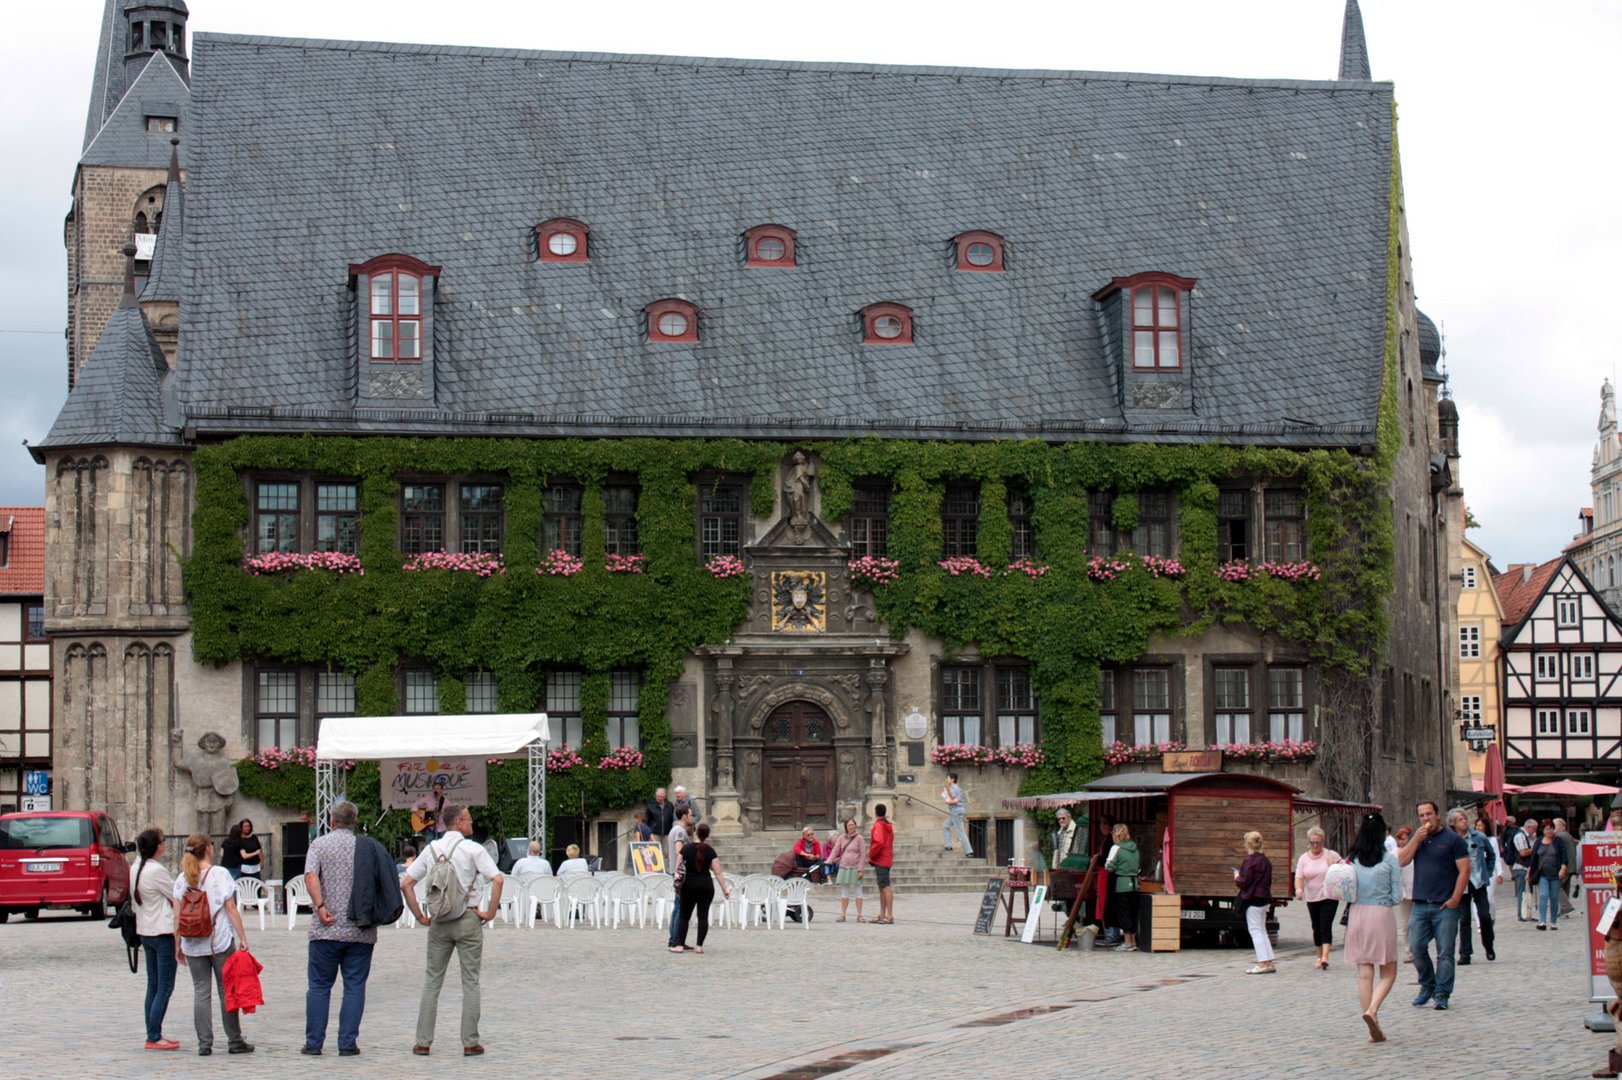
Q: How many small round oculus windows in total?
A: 5